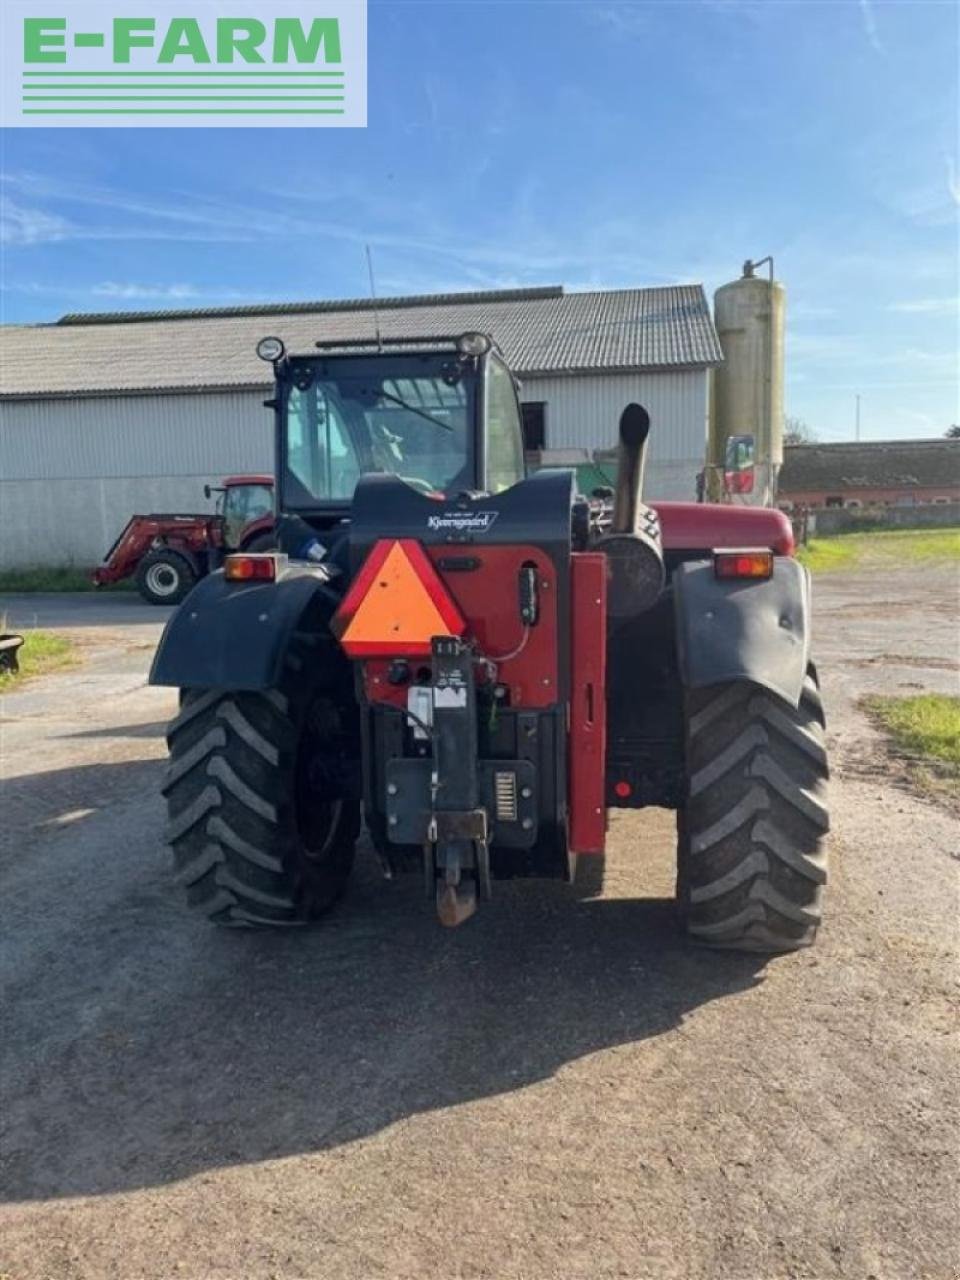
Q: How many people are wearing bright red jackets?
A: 0